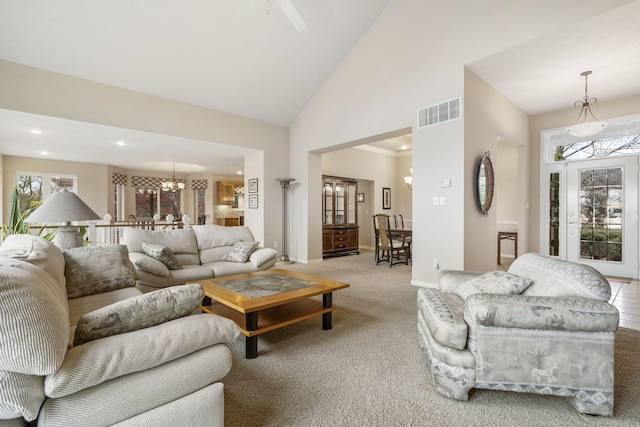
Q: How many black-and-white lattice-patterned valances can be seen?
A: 3